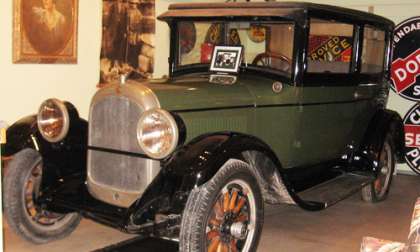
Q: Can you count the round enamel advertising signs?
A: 2